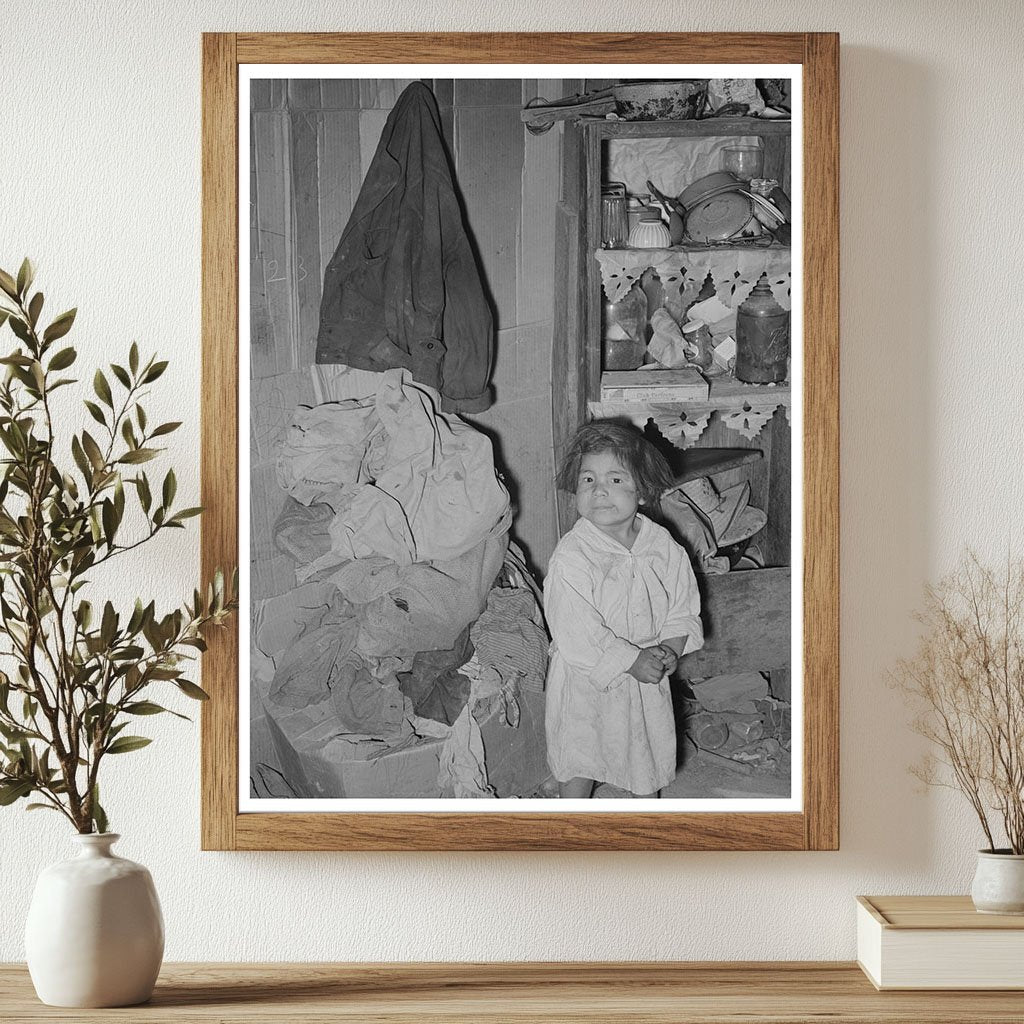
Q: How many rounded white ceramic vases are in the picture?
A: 2